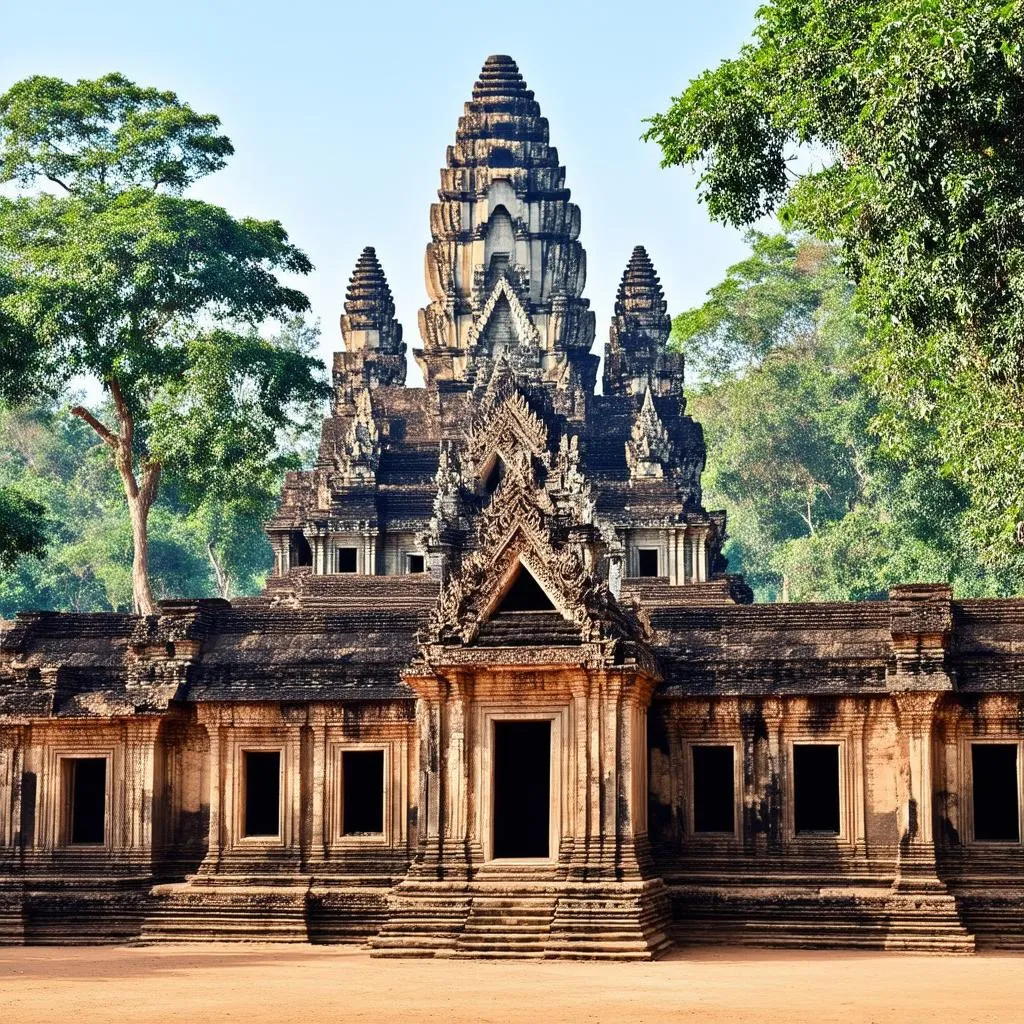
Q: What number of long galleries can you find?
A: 2